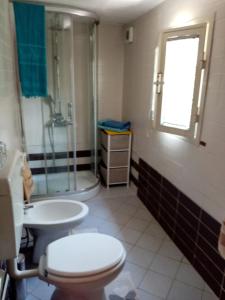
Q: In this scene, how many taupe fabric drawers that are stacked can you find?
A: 3